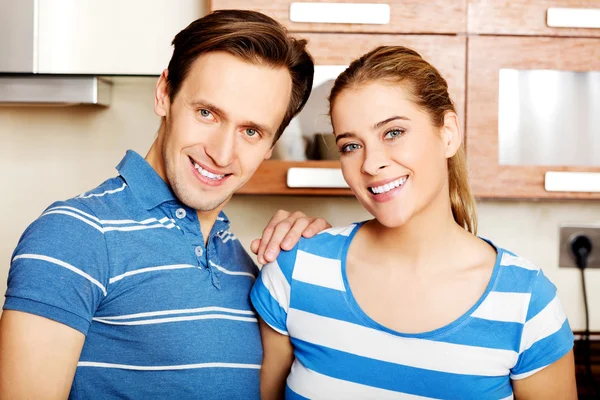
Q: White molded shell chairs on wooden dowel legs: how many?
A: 0